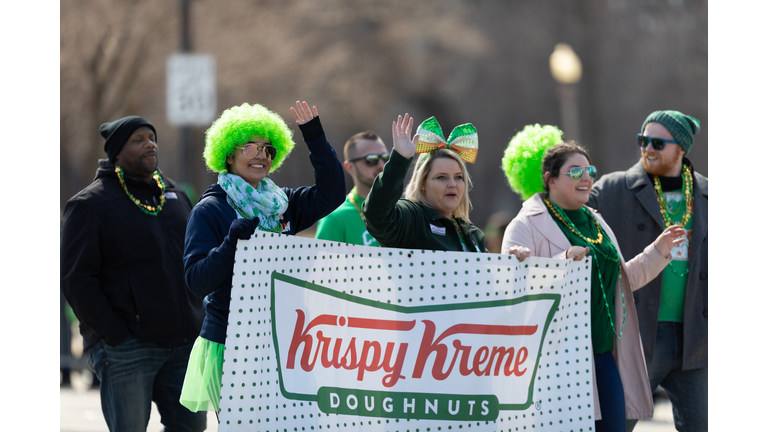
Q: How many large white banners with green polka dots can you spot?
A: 1